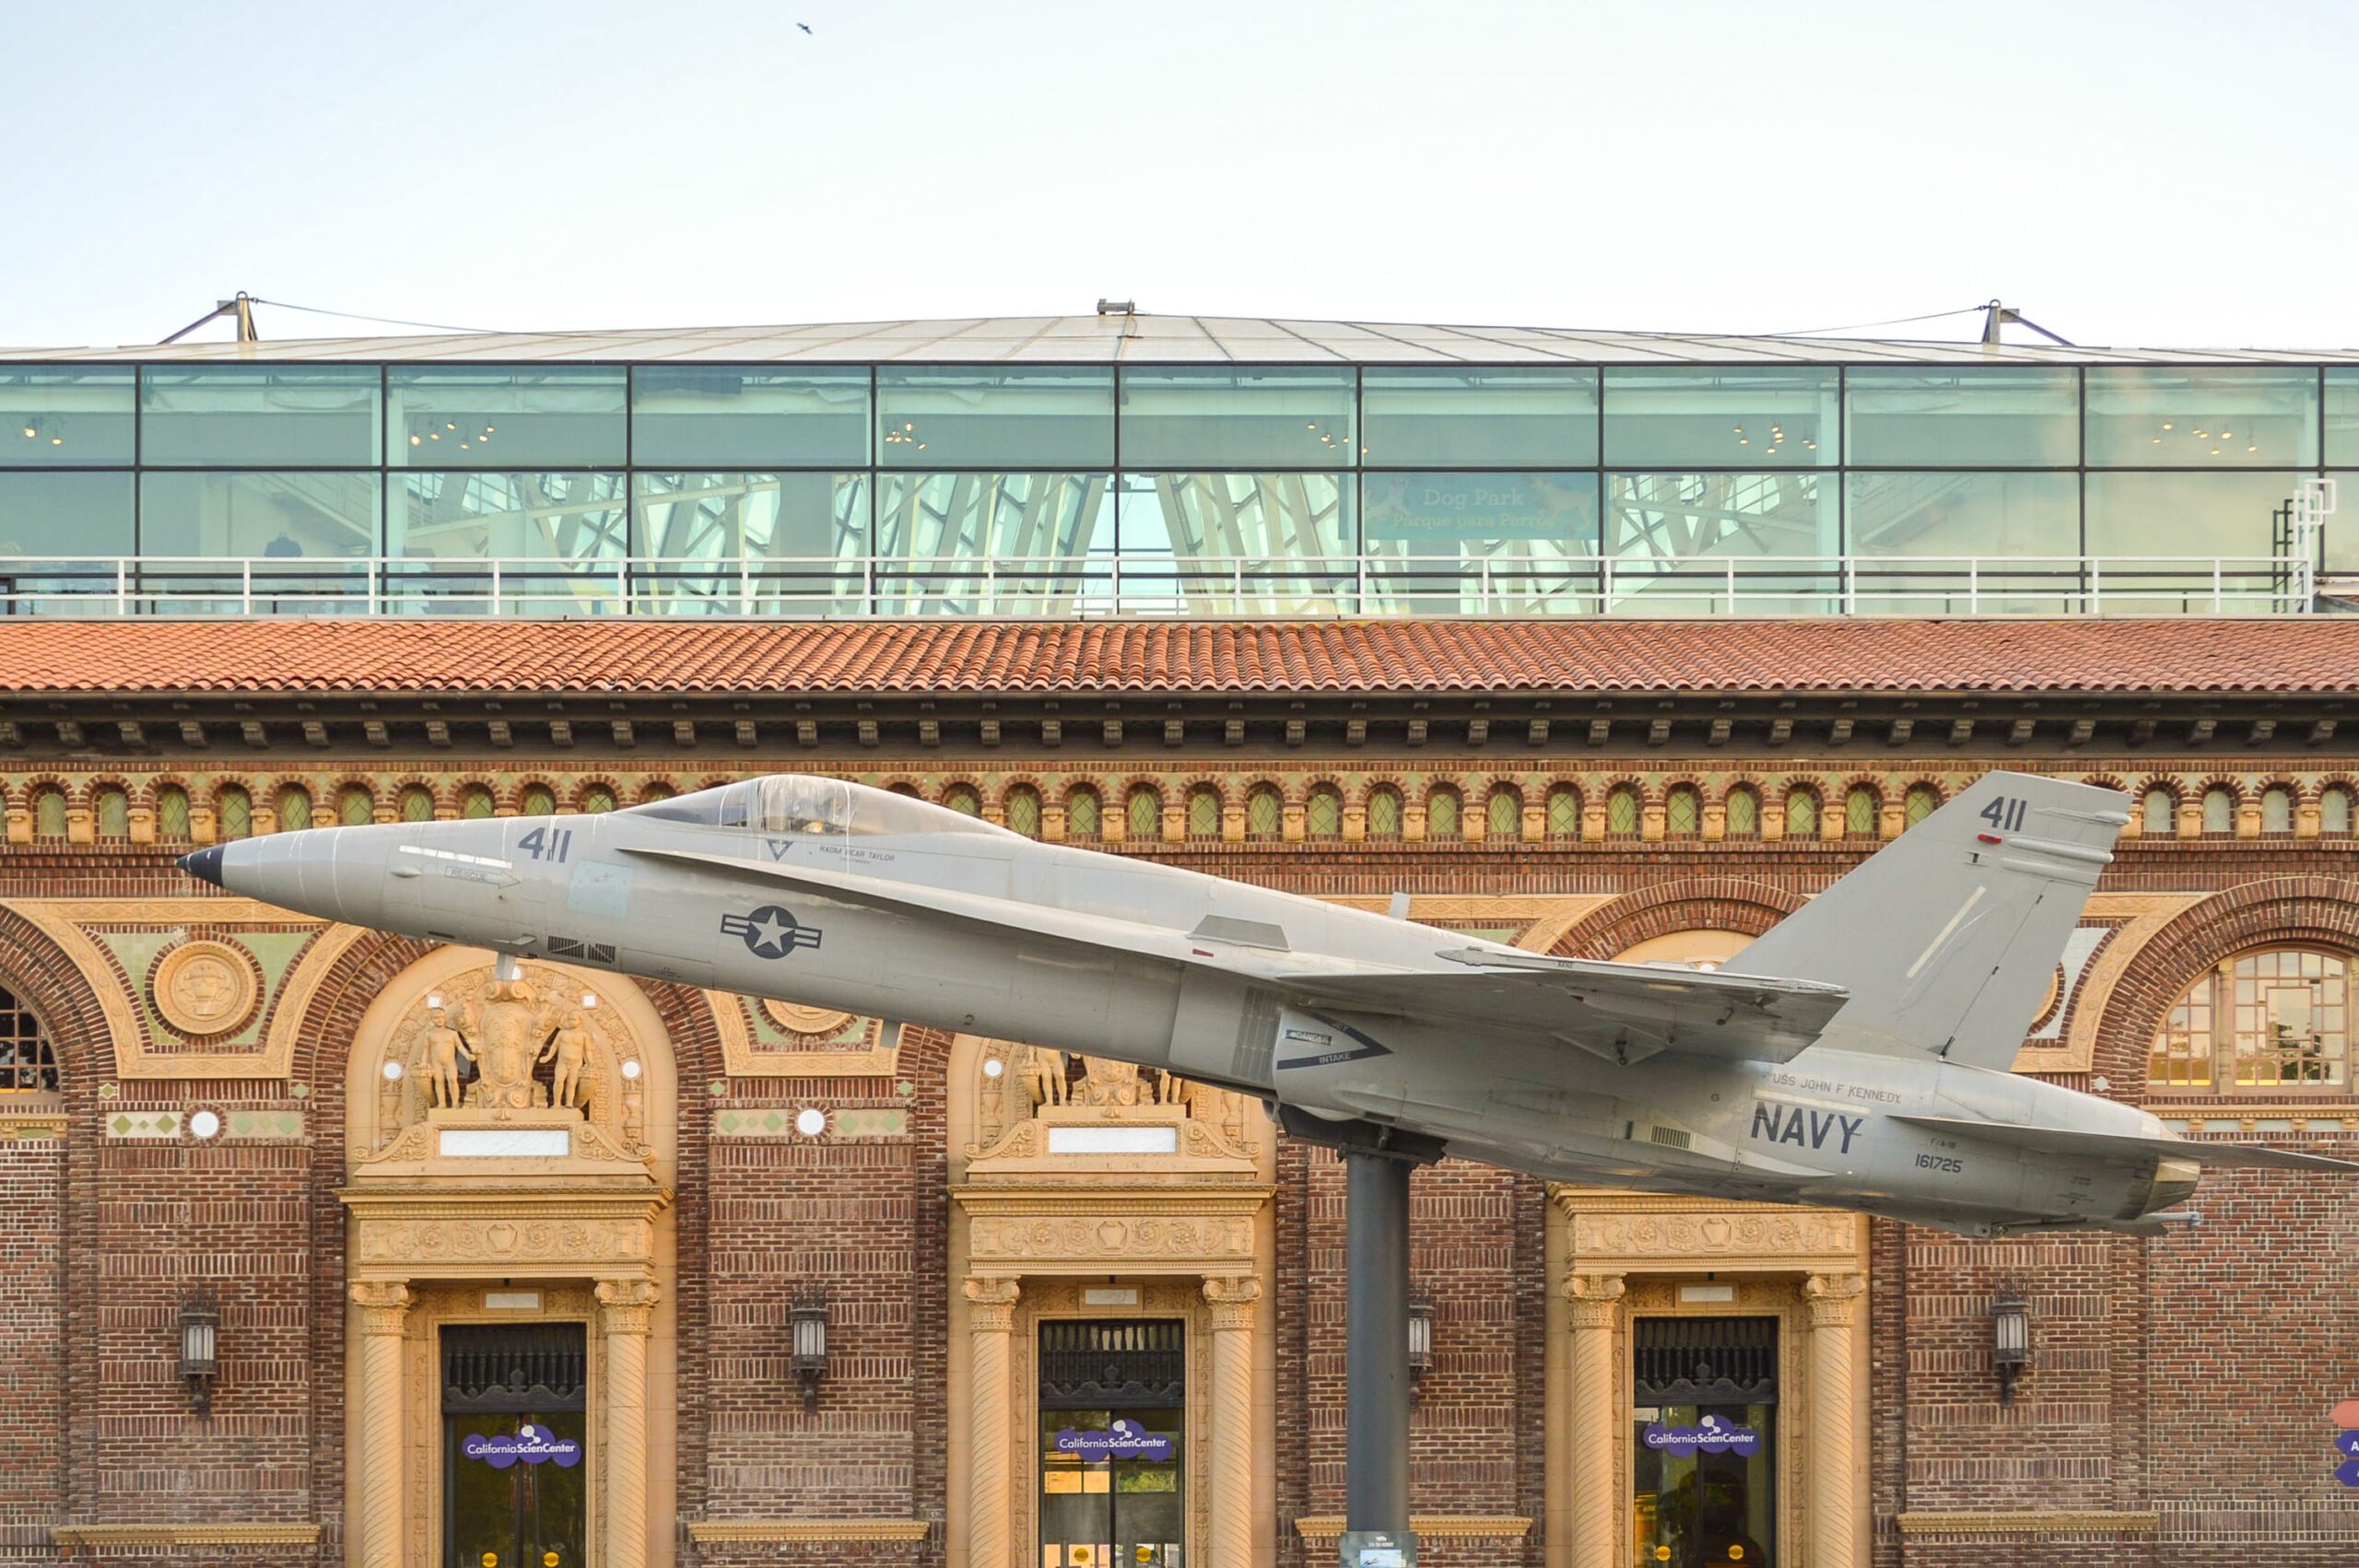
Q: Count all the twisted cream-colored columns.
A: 6